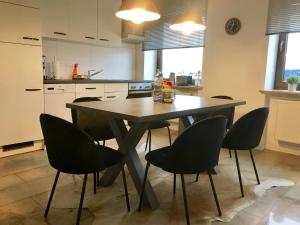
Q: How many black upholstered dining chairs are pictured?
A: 6